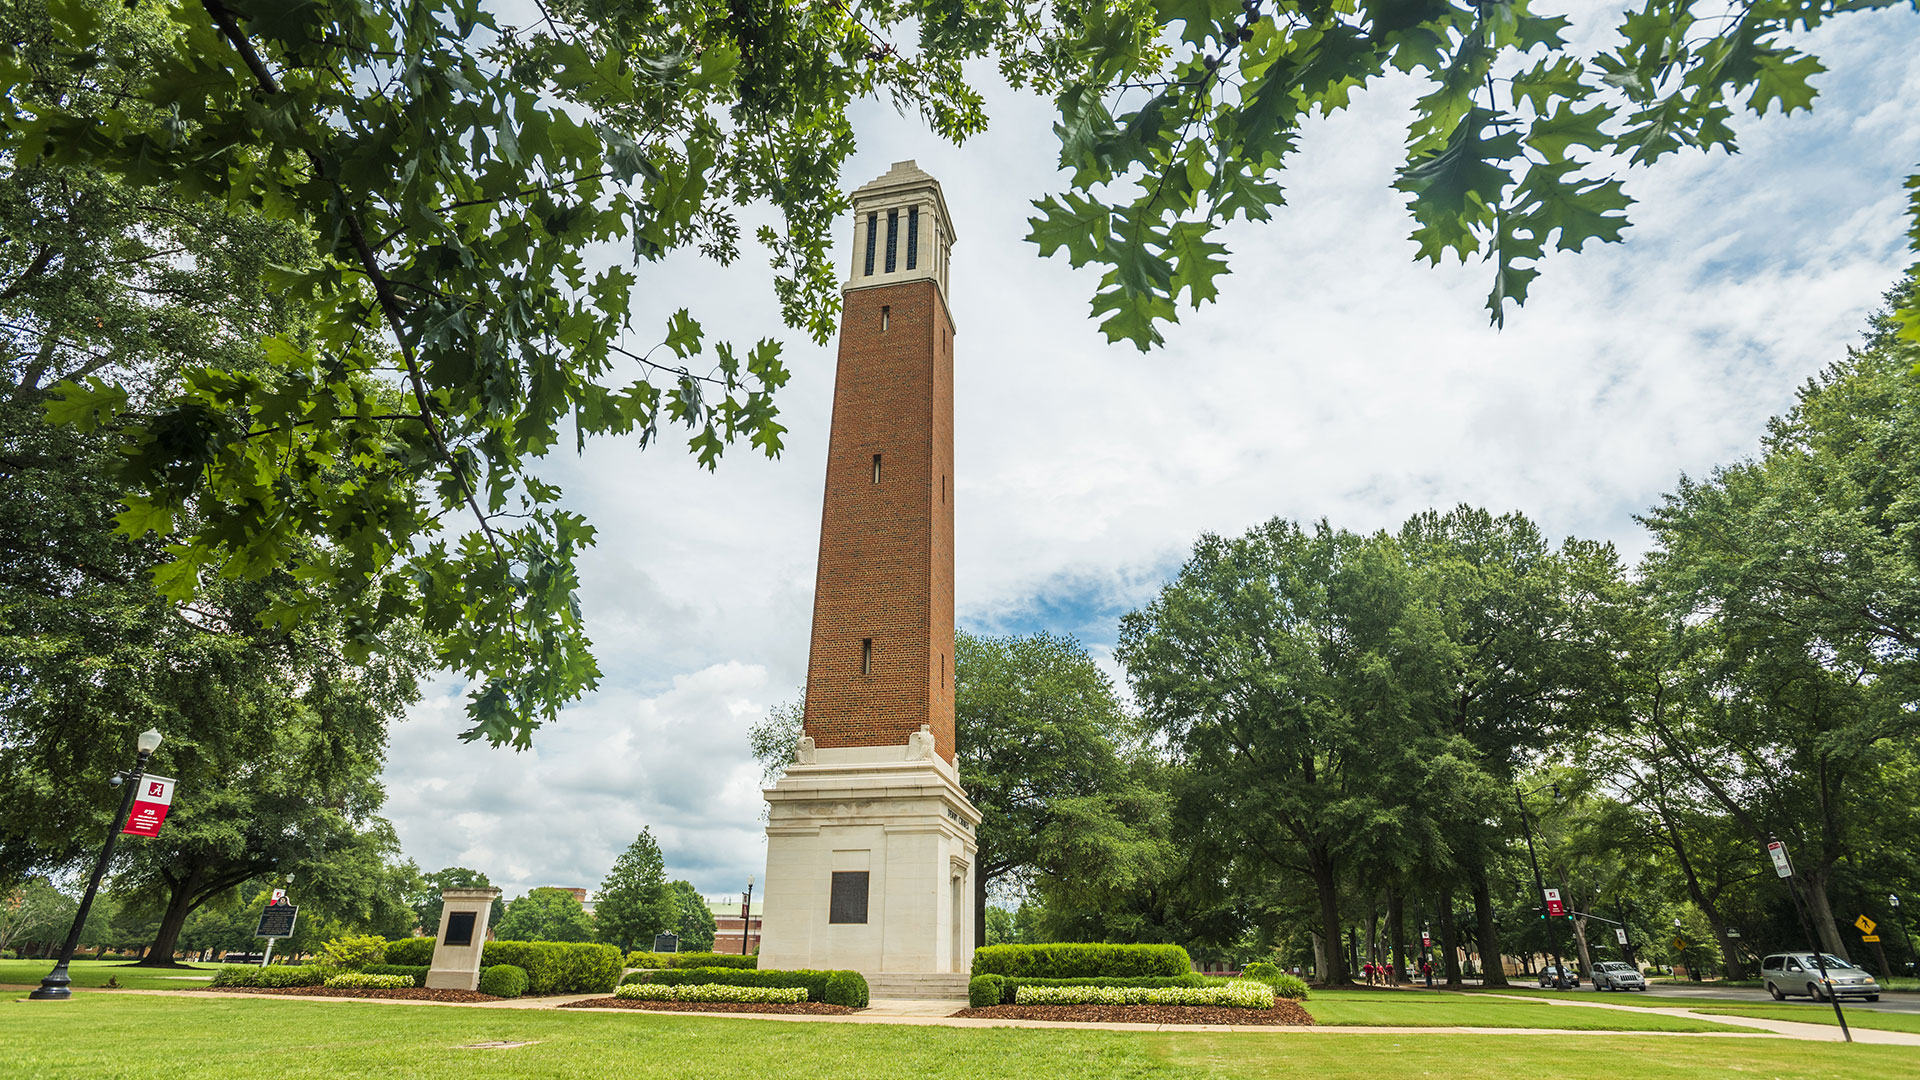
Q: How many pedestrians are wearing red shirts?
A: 4